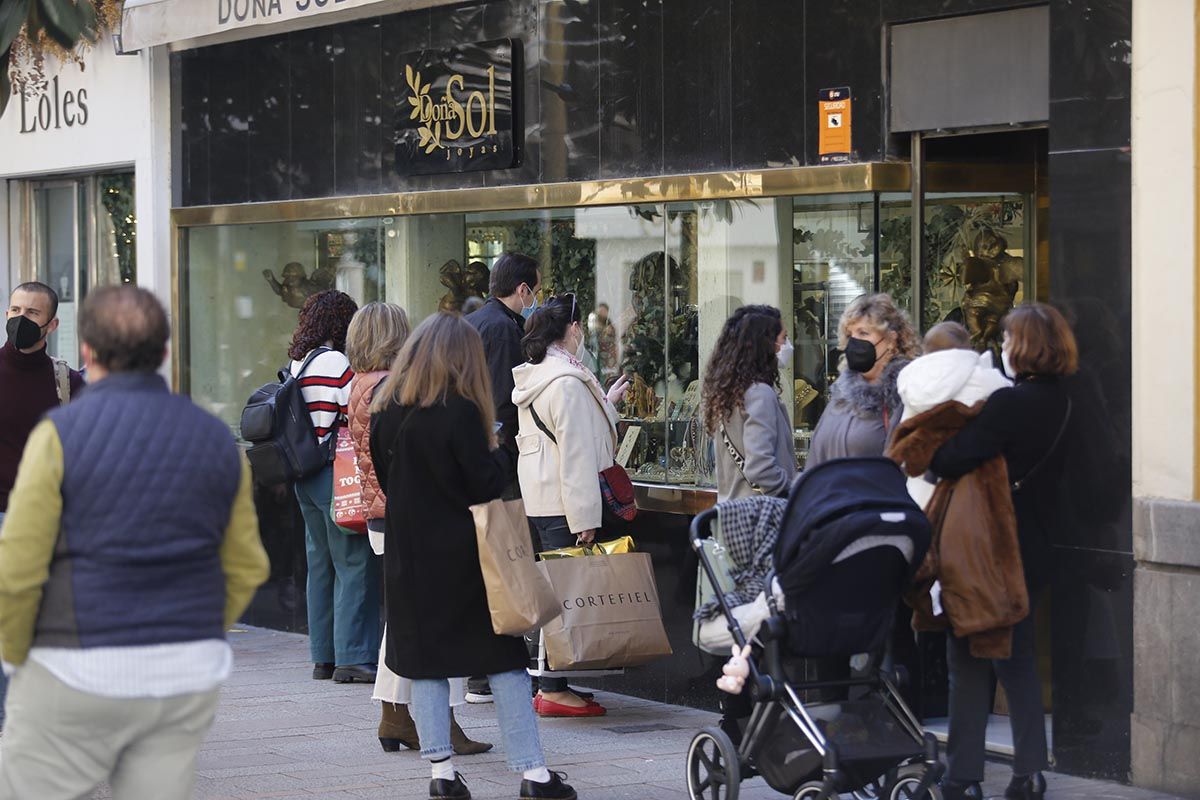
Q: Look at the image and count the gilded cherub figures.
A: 3